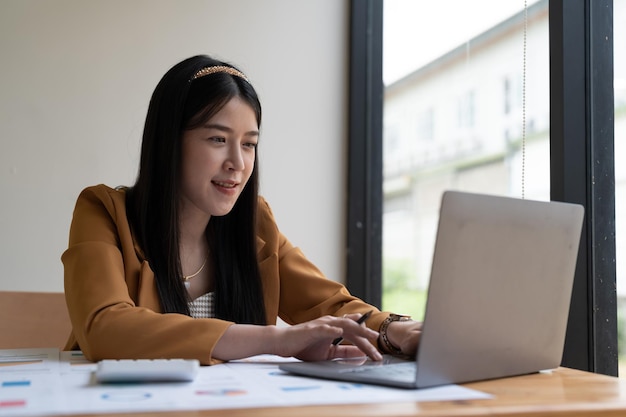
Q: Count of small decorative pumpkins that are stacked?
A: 0